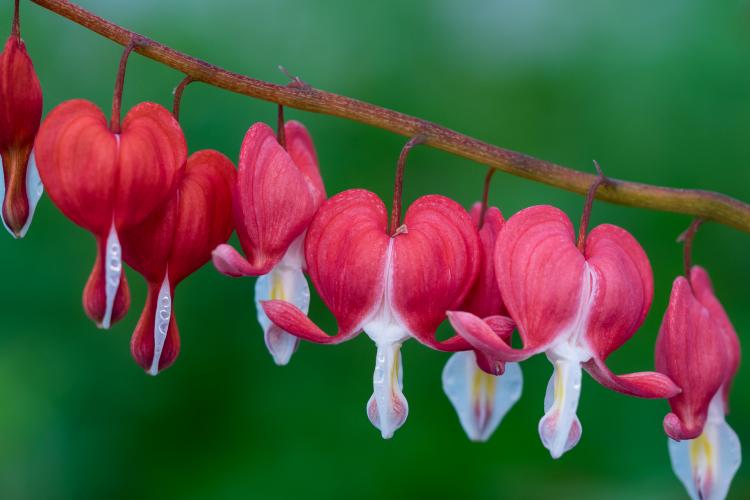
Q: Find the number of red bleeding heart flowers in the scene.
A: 8